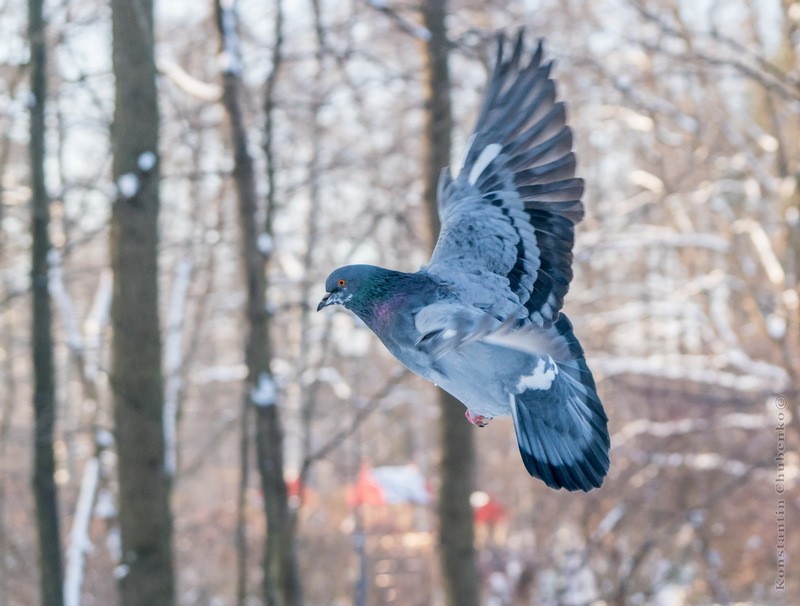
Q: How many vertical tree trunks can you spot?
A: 4